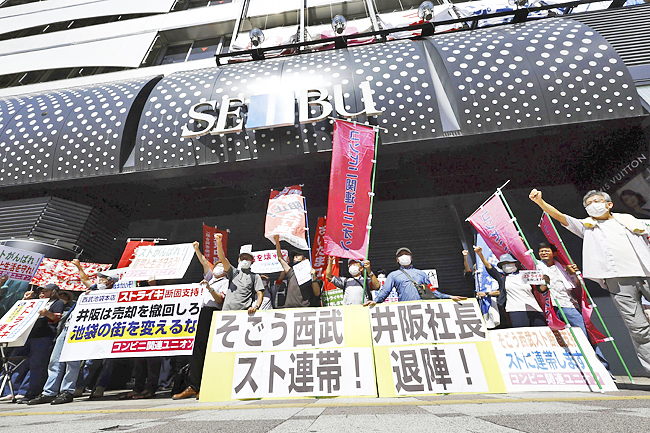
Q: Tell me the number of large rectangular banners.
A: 4